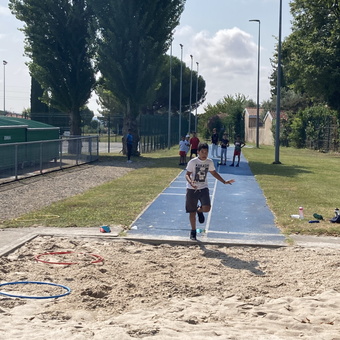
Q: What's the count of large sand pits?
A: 1